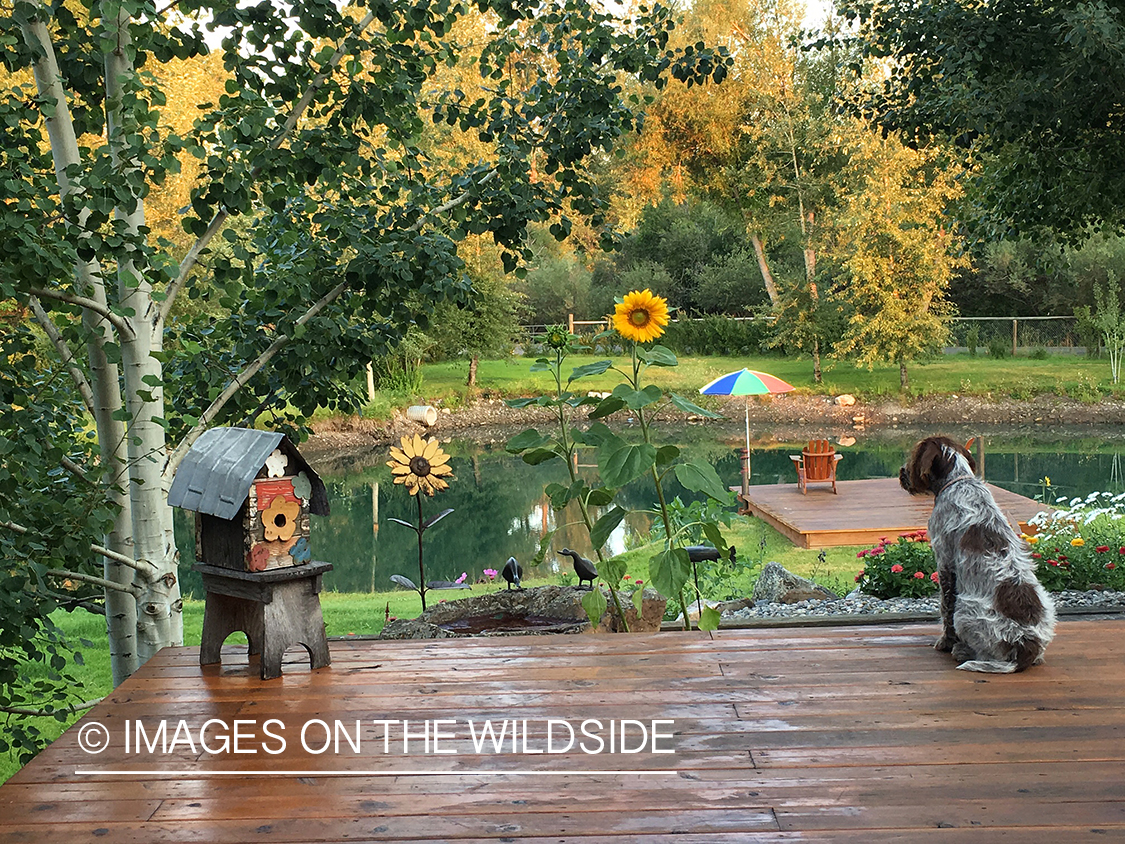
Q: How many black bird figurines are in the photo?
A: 2